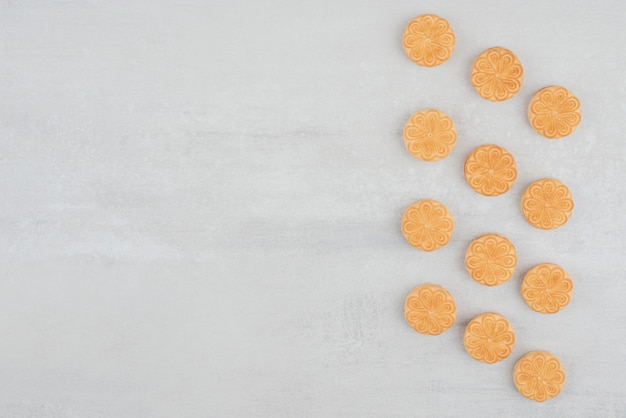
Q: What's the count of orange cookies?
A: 12